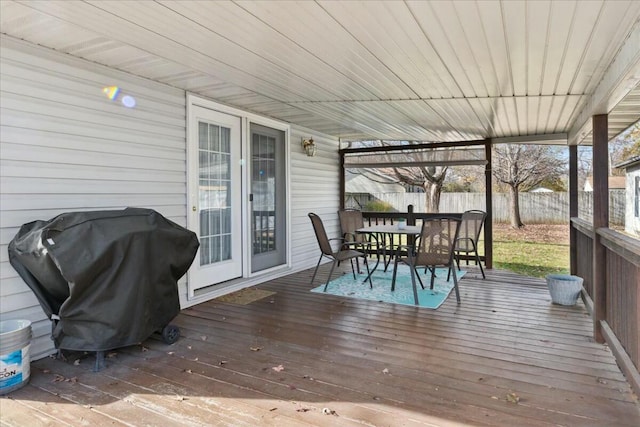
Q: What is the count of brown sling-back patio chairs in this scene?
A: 4